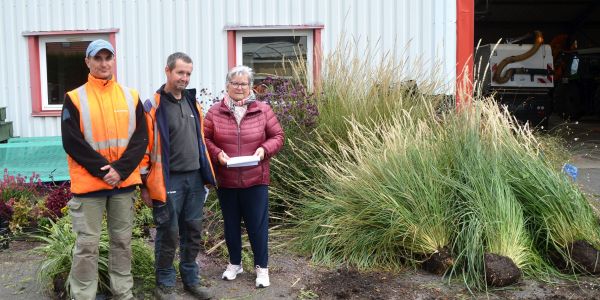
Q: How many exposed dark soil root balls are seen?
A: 3